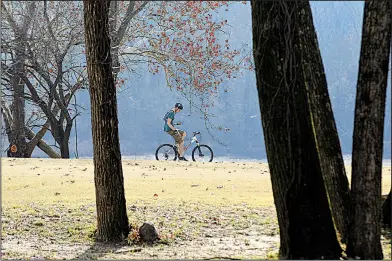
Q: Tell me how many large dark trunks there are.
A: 4